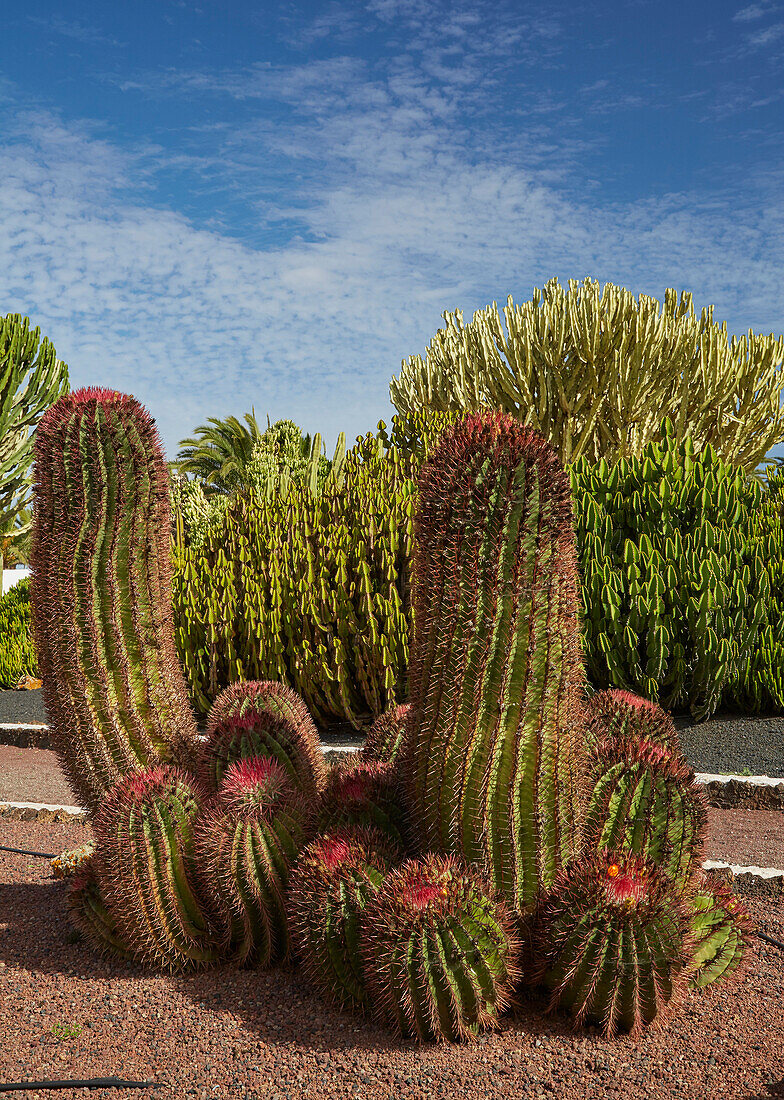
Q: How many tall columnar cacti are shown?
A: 2